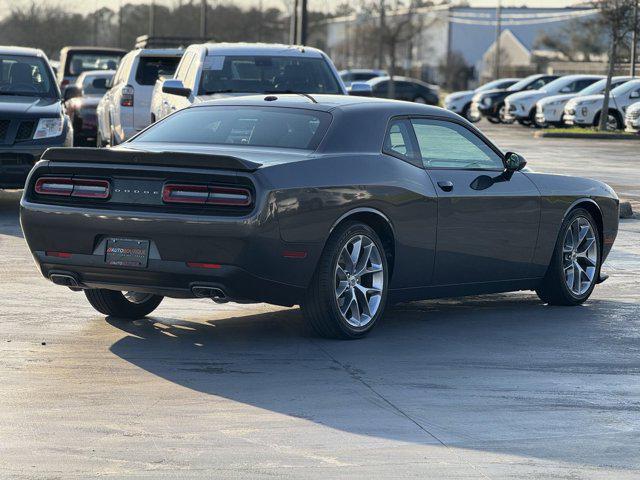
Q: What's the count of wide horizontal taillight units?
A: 2